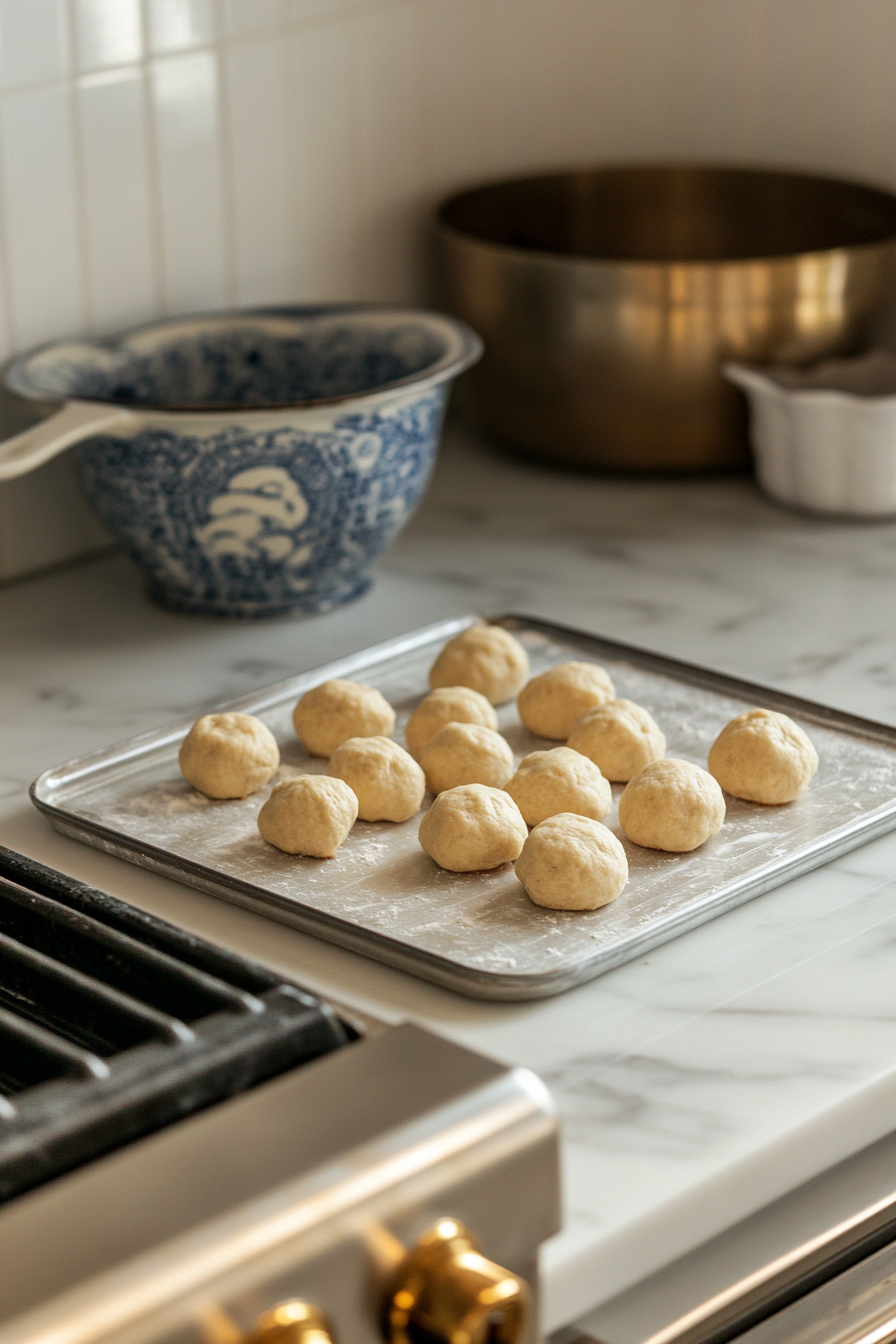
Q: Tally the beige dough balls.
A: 14